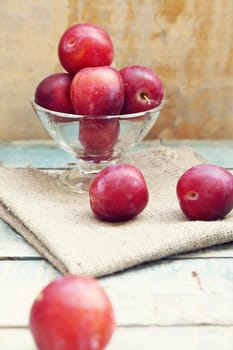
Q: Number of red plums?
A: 8